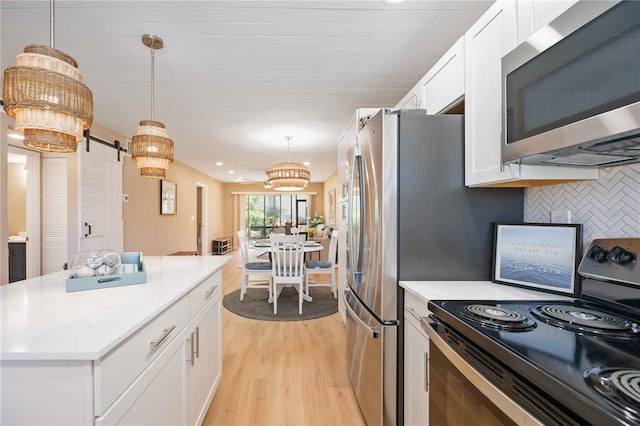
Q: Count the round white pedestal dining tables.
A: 1